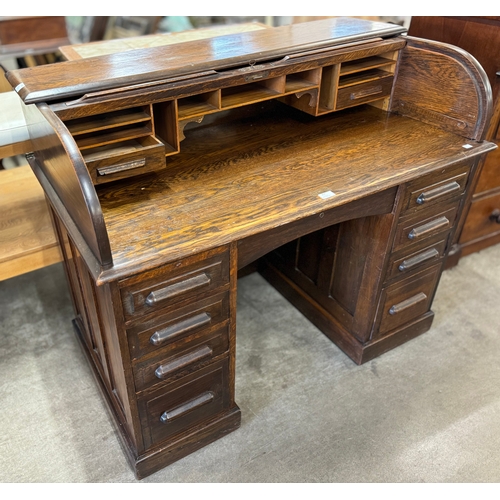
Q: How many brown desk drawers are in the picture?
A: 10